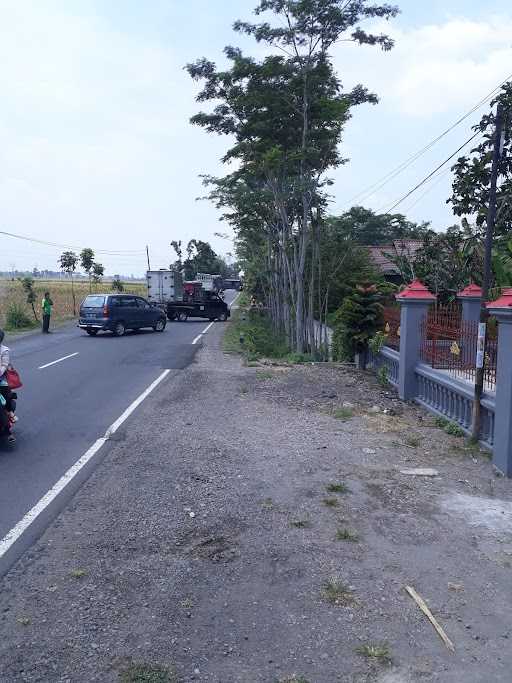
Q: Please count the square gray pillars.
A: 3